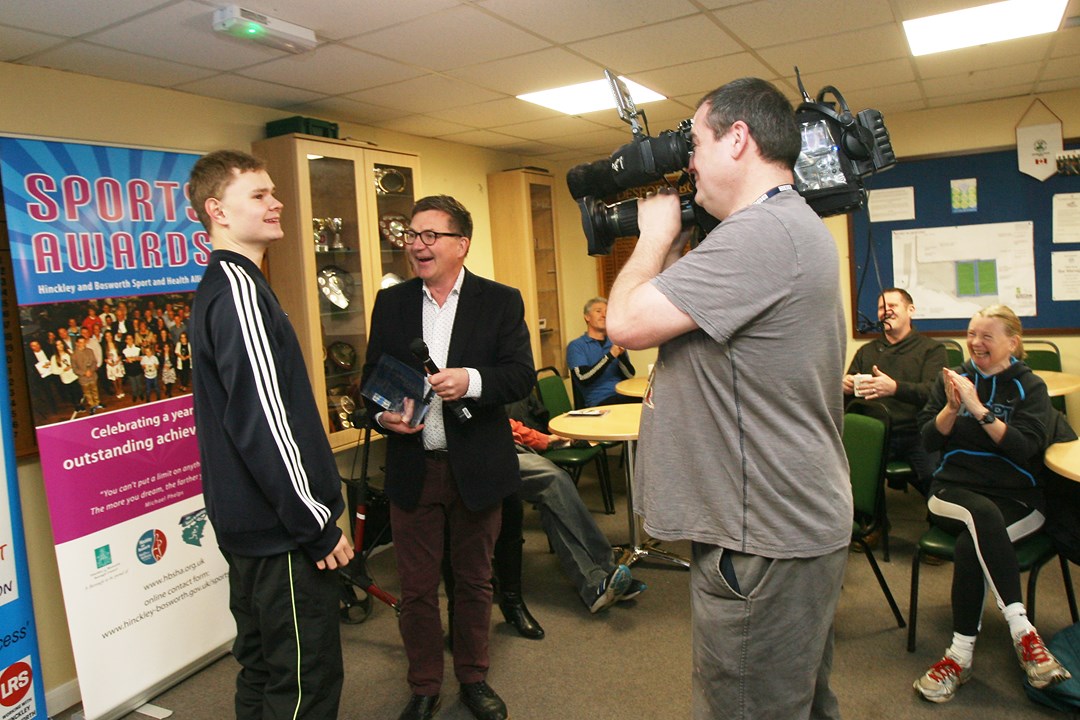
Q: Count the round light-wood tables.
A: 4